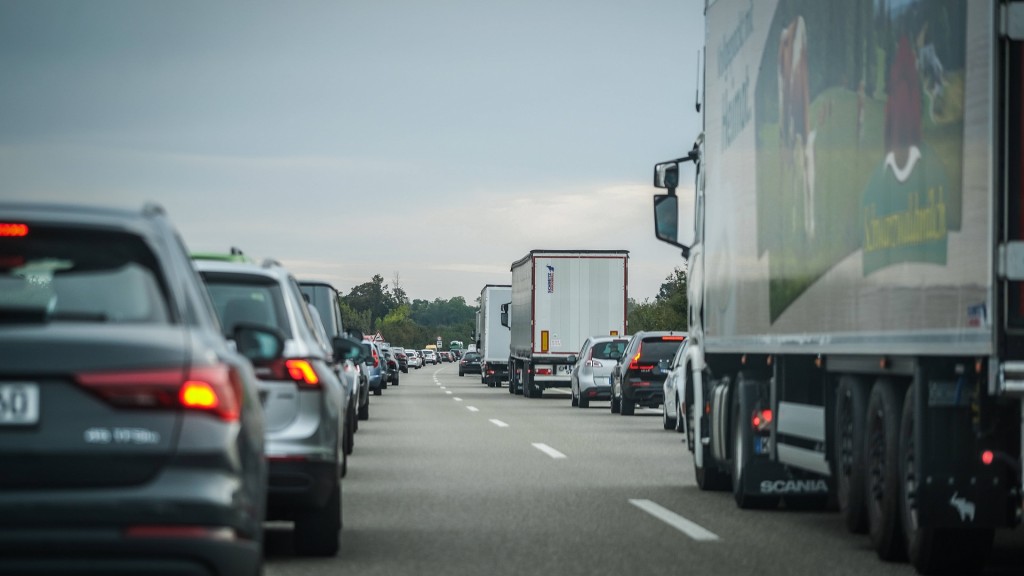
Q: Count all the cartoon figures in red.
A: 1